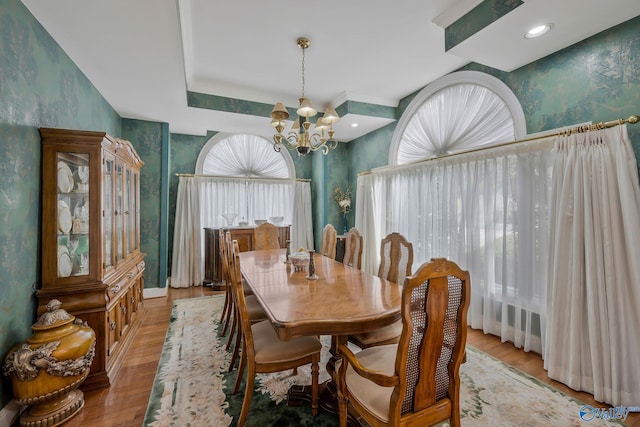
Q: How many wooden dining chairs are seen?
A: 8